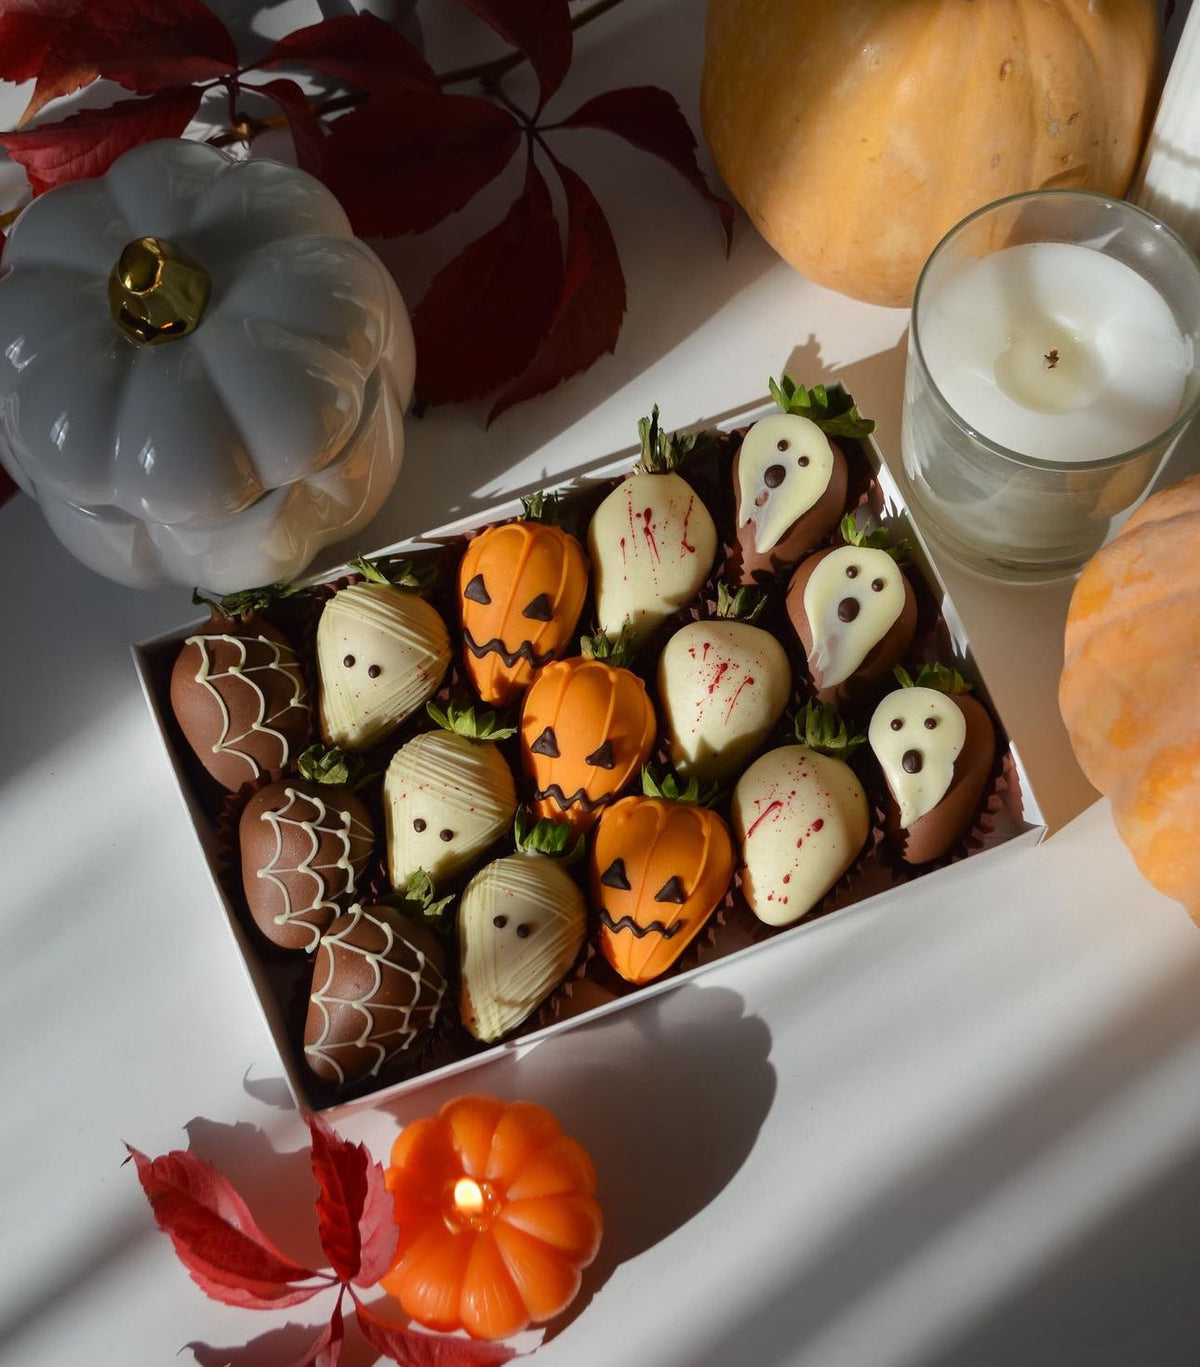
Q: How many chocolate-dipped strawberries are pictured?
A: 15